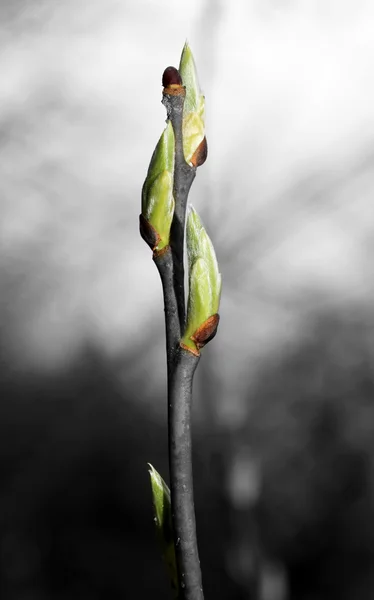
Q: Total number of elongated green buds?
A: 4